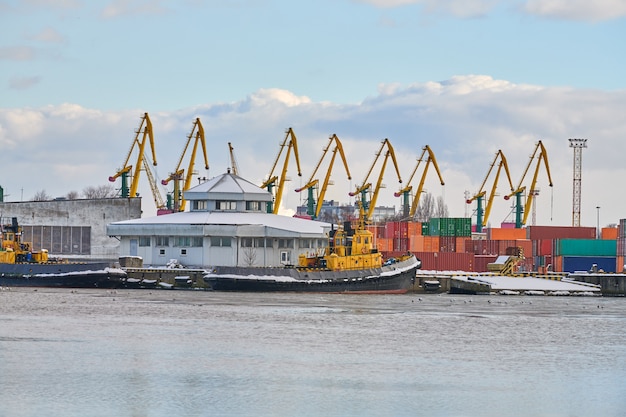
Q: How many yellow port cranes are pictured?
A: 8